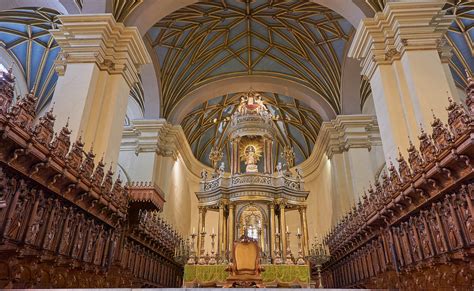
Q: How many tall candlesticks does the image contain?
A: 6